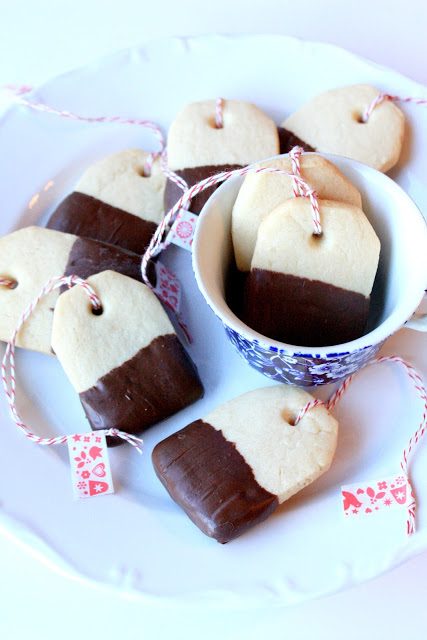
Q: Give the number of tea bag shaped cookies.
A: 8